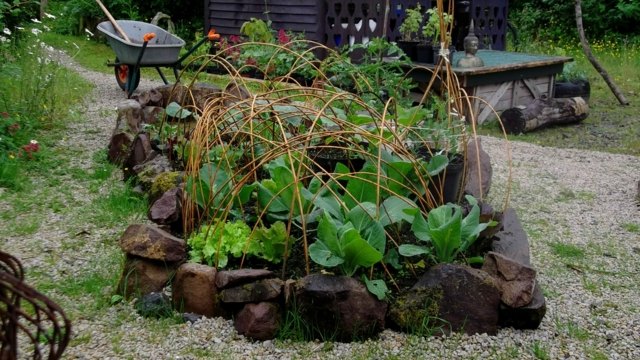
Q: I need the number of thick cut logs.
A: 1